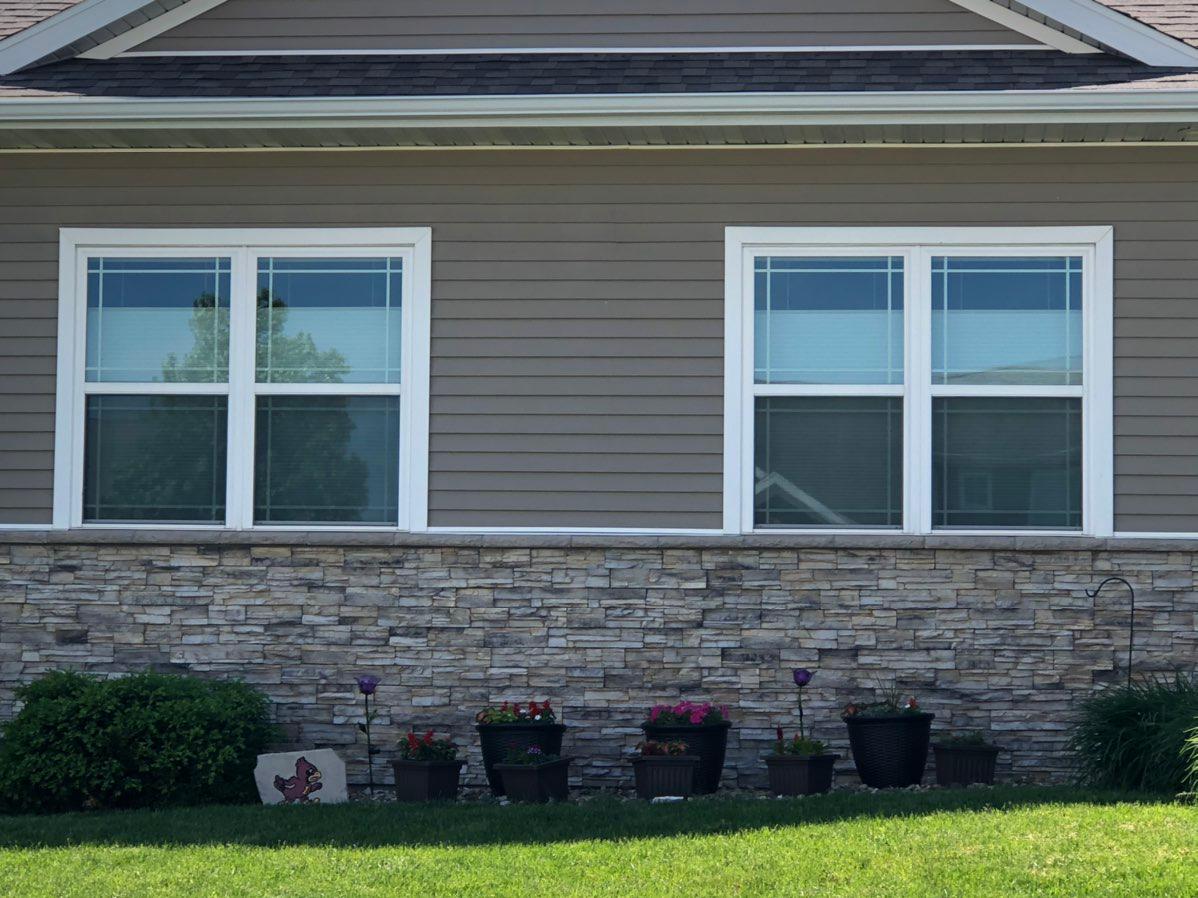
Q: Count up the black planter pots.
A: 8